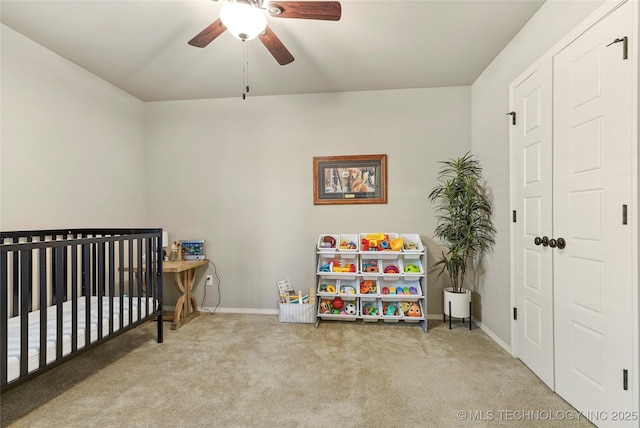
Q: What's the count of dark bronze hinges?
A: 6